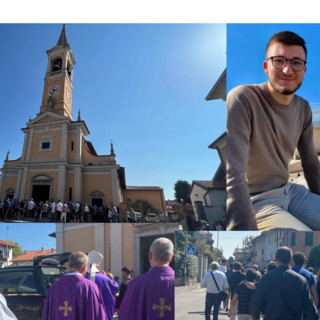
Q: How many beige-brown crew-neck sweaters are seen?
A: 1